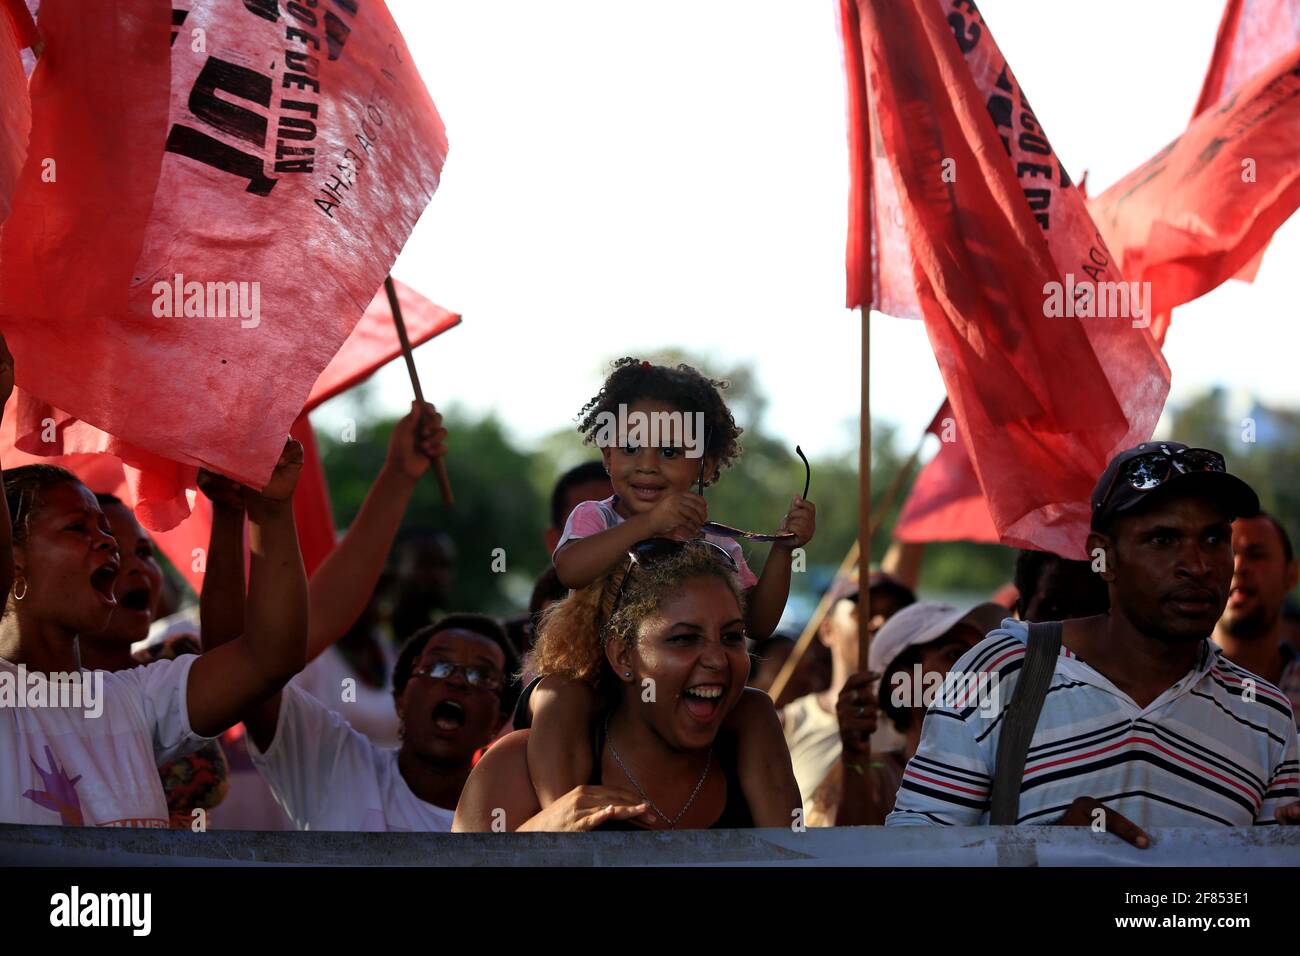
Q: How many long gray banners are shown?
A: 1